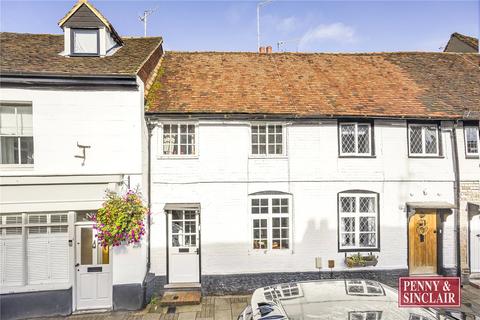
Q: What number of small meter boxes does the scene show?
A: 2